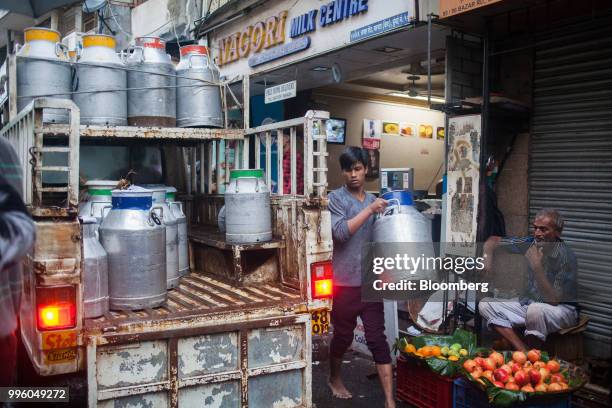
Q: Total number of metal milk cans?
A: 11